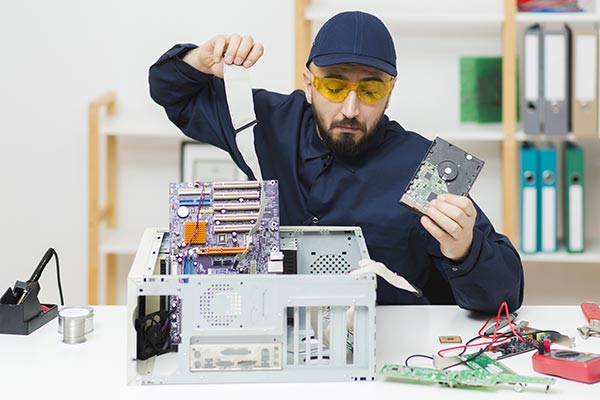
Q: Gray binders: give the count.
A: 2